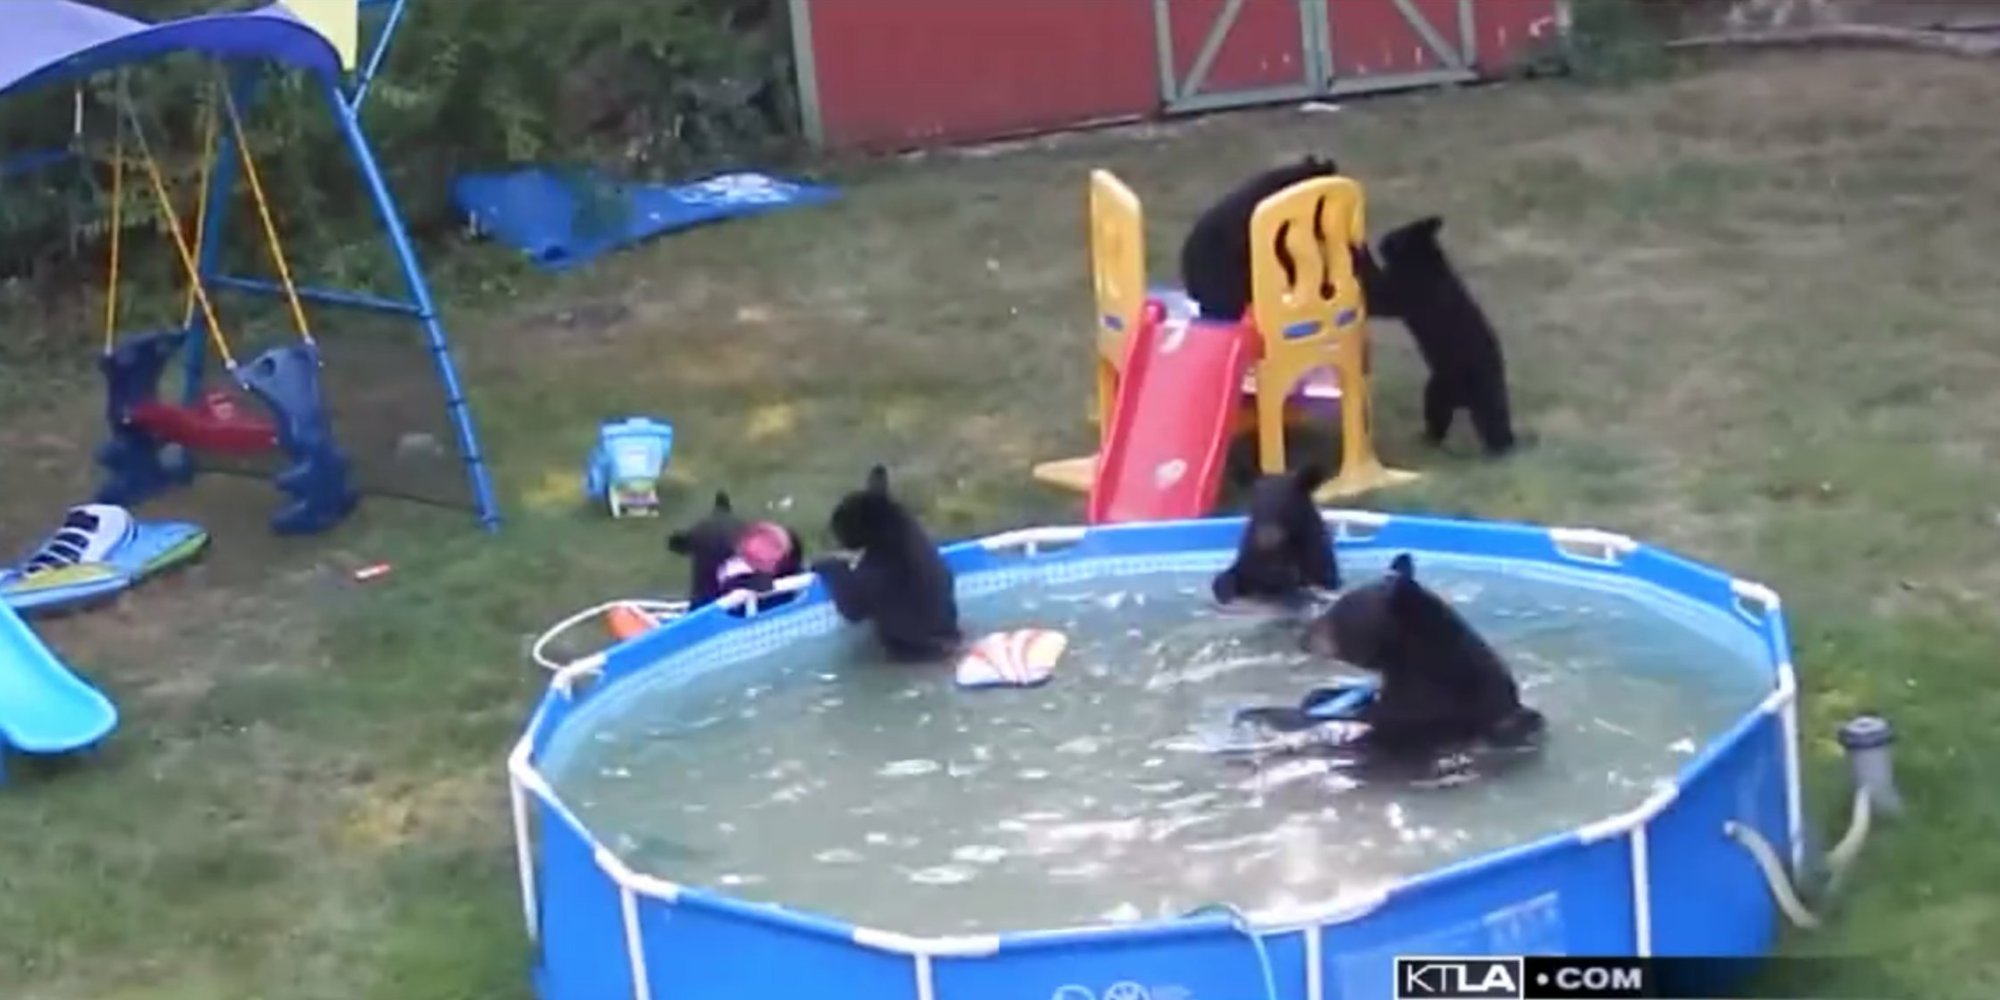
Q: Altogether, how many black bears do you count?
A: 6